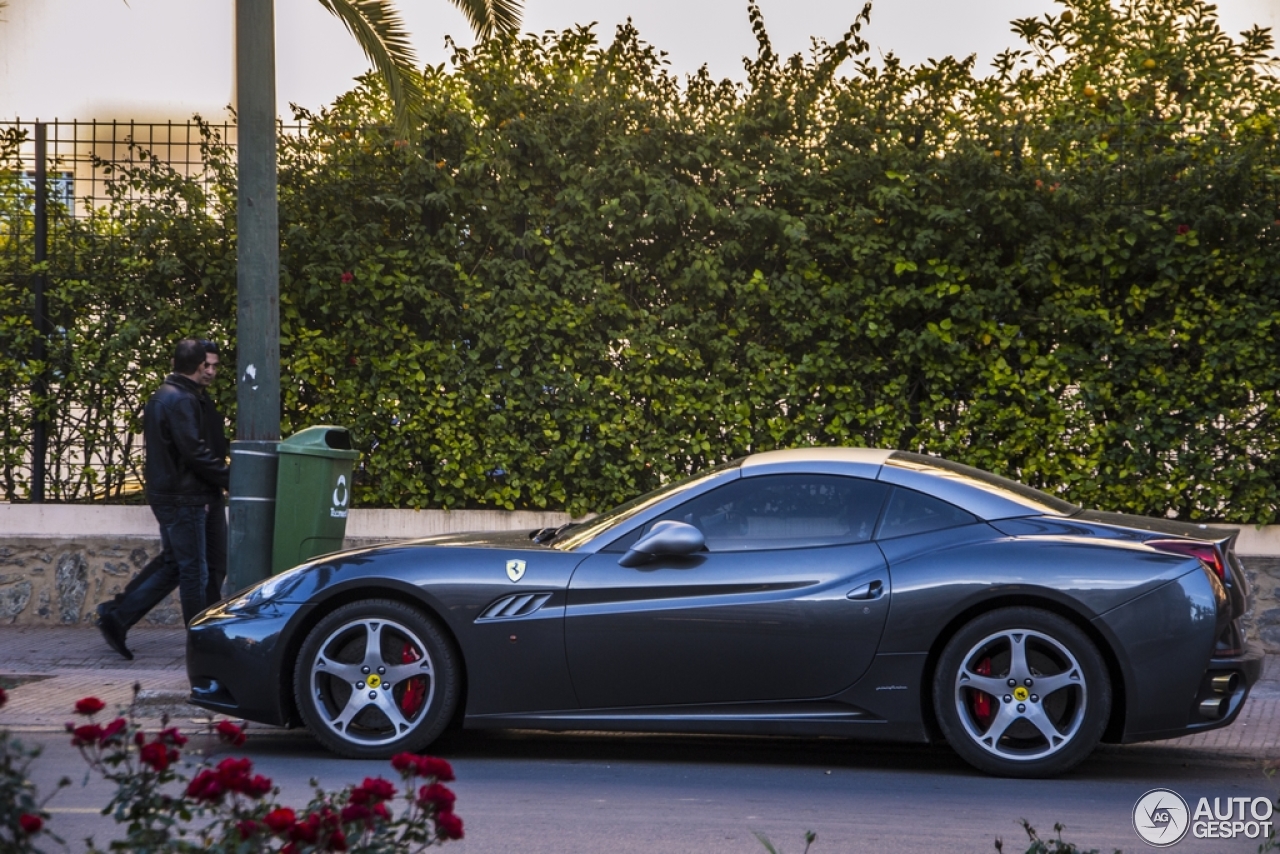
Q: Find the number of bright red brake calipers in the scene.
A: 2